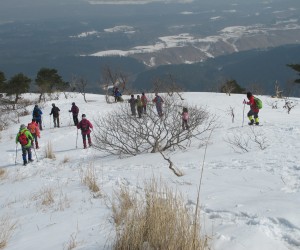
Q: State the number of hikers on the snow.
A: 13